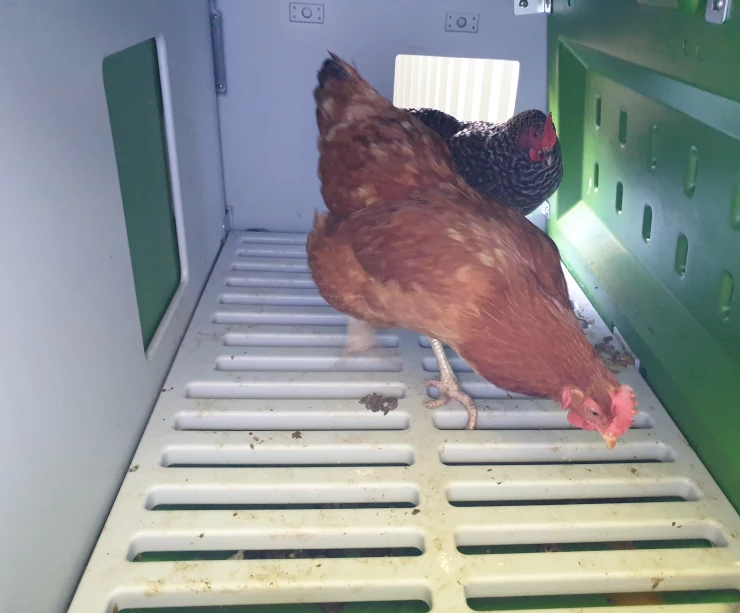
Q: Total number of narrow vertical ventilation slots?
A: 10